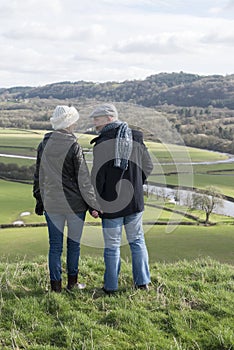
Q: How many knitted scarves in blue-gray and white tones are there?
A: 1